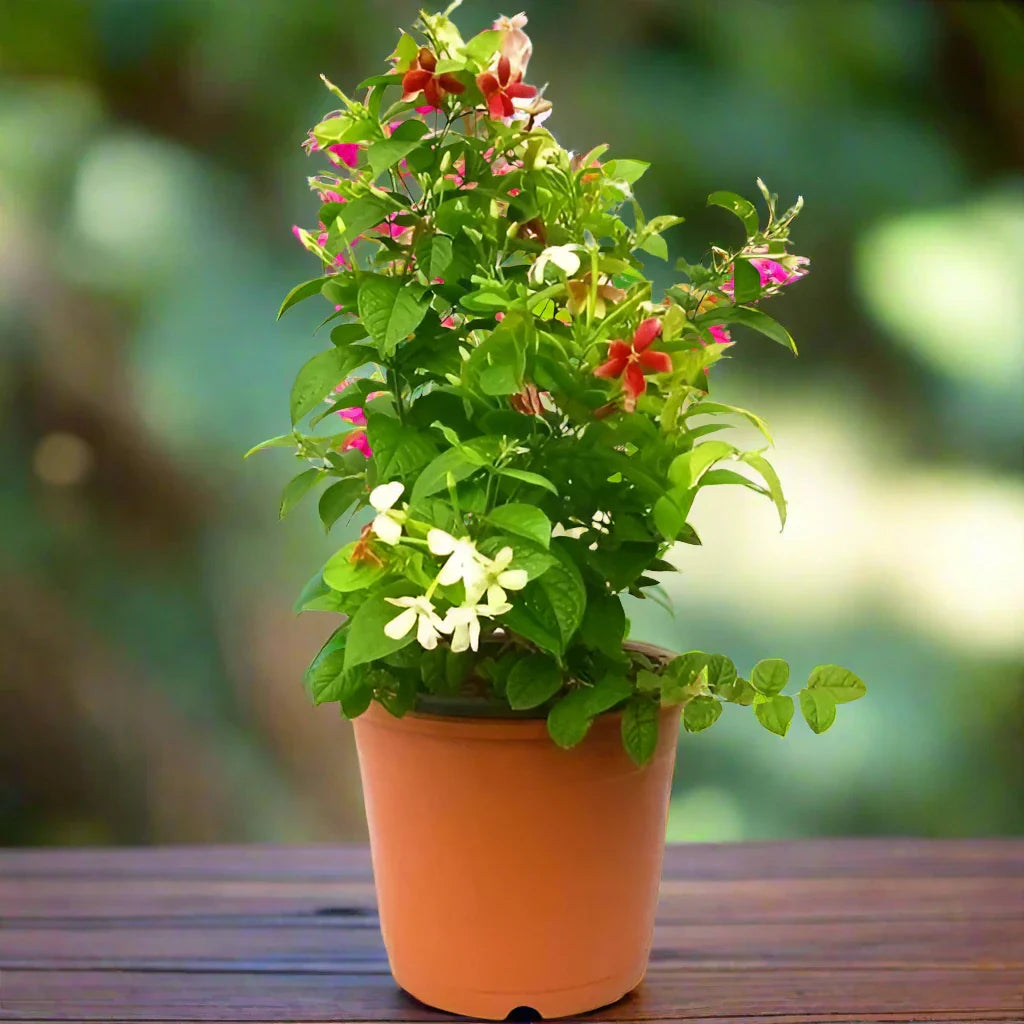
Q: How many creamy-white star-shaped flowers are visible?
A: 6